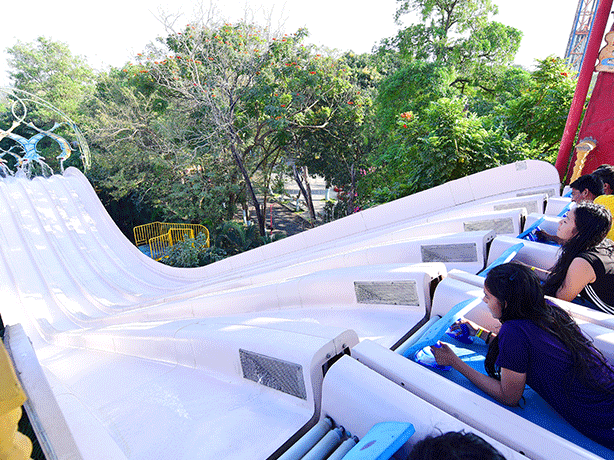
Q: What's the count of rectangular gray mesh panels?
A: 6